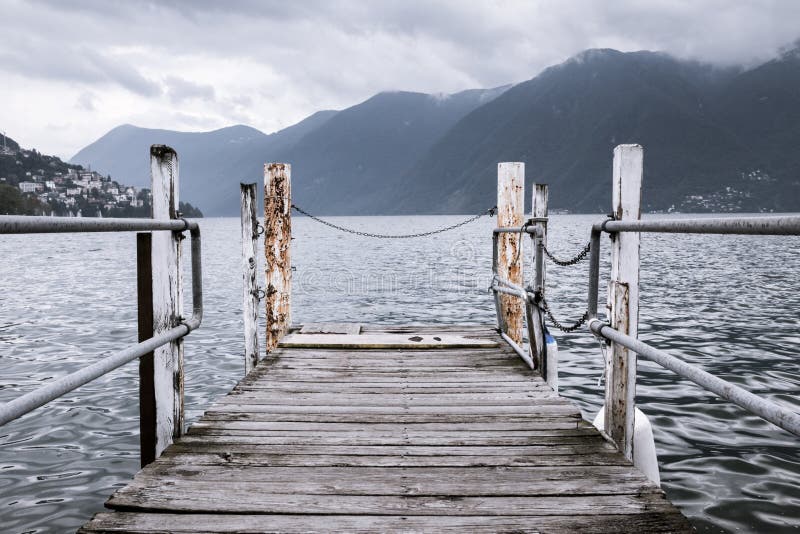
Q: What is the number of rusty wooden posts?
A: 2